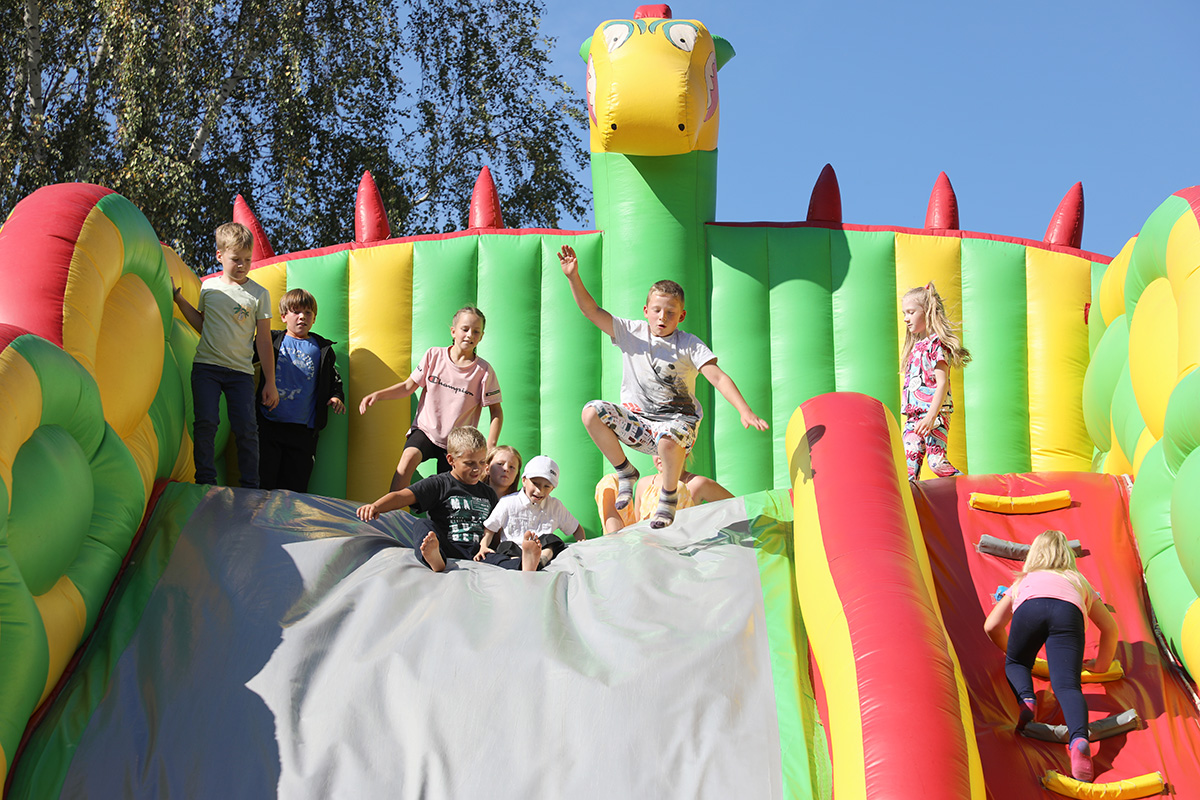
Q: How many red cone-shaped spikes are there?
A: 6